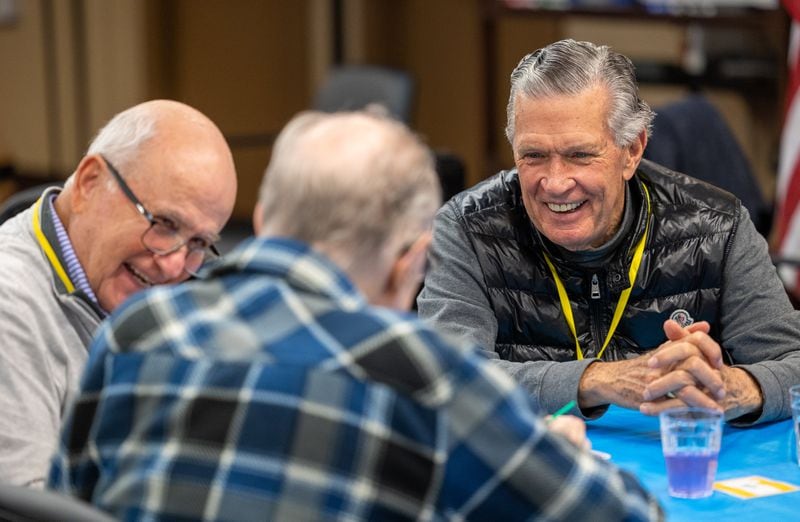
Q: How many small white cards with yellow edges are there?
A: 1